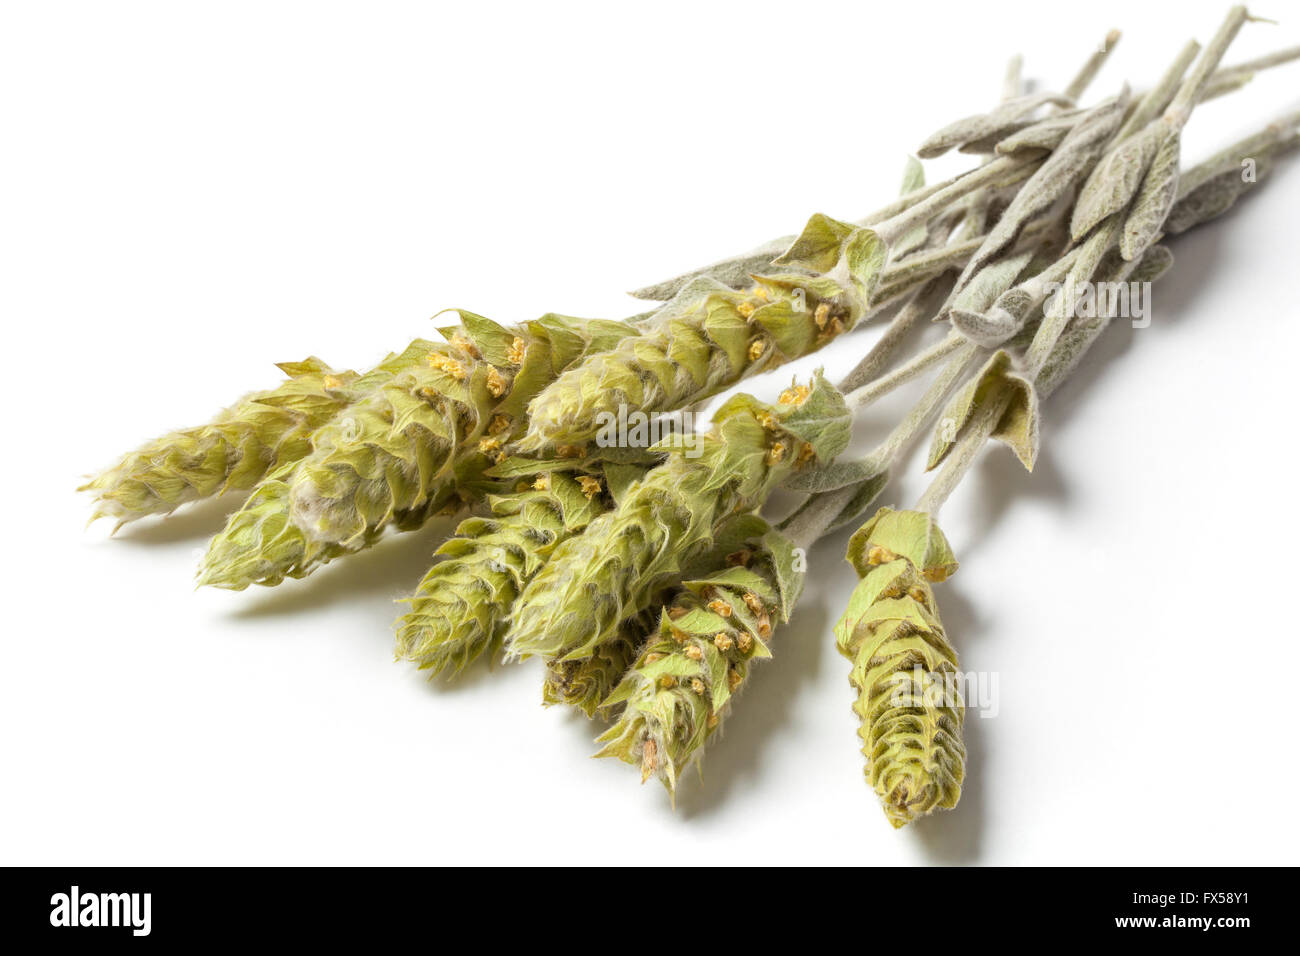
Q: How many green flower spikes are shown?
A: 9